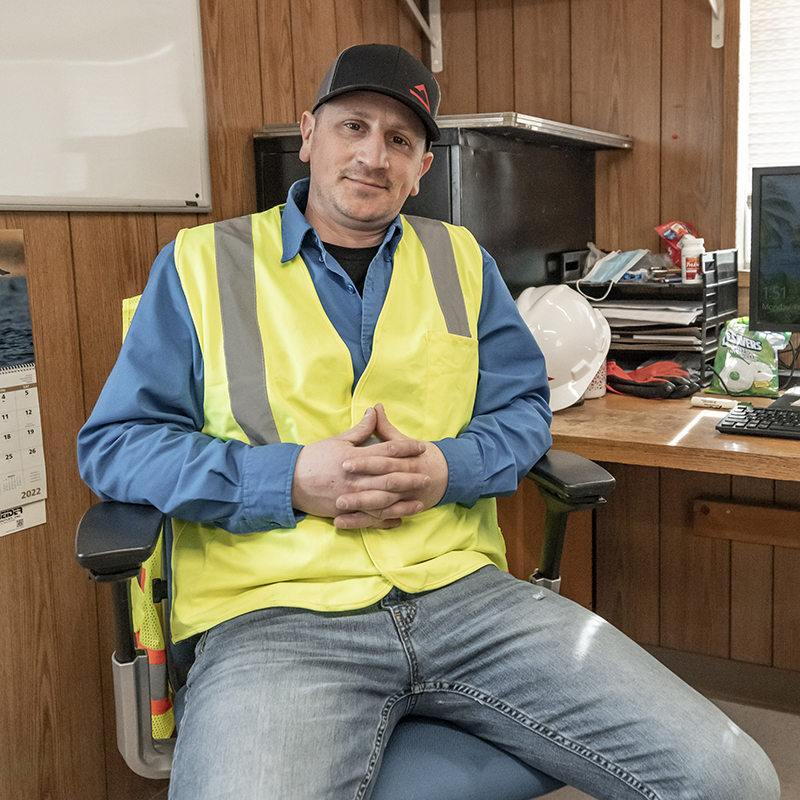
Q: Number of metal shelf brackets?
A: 2